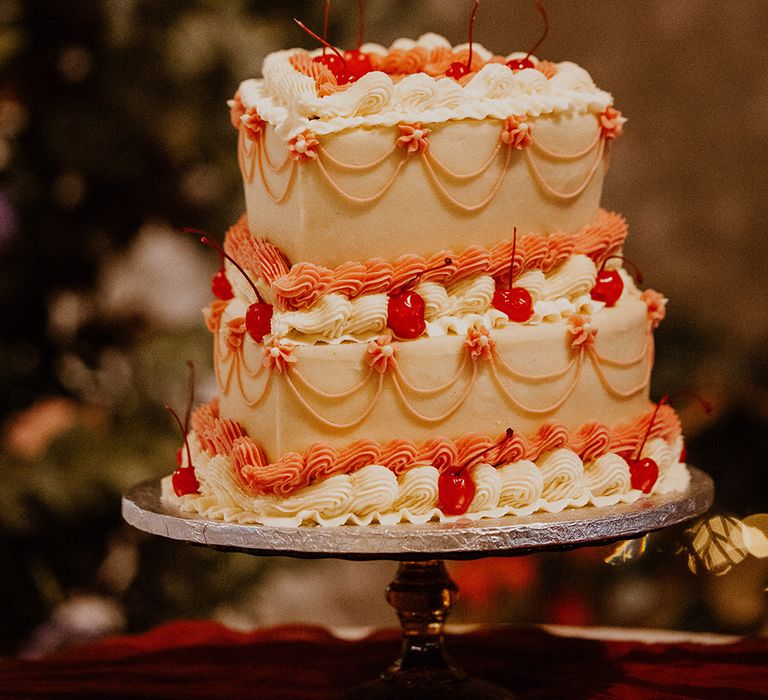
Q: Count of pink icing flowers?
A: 13